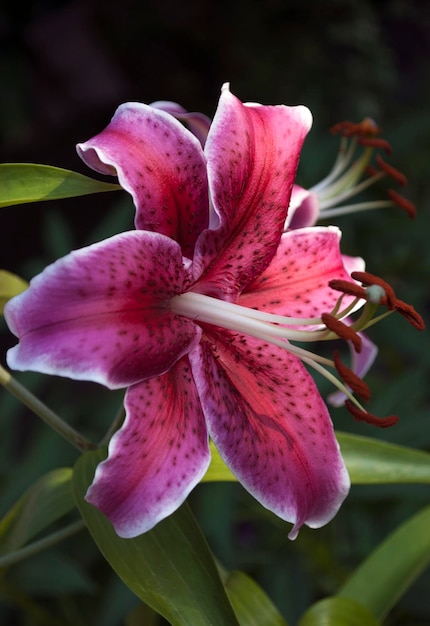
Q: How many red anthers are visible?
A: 12